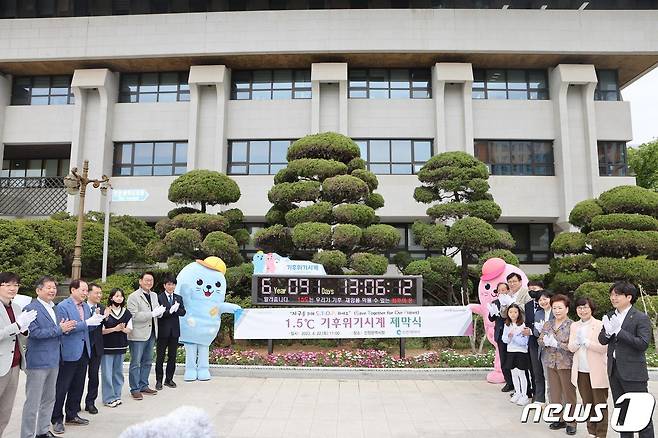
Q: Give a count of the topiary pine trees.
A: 4